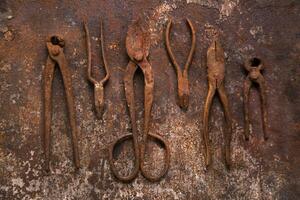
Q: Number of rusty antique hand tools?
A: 6